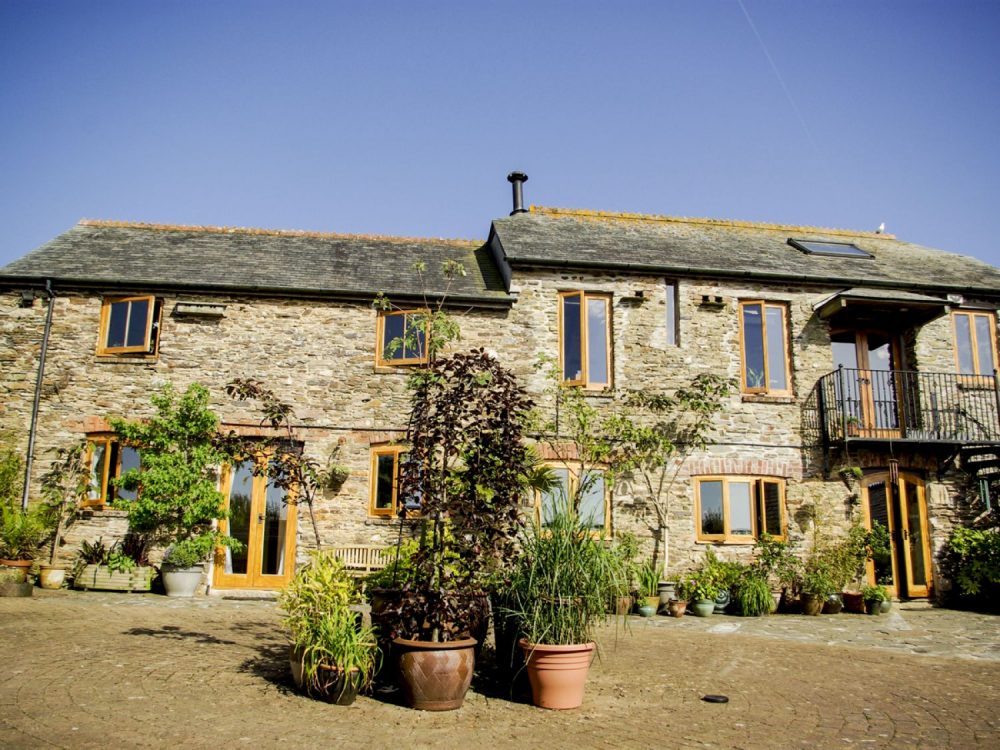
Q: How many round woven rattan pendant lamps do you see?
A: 0